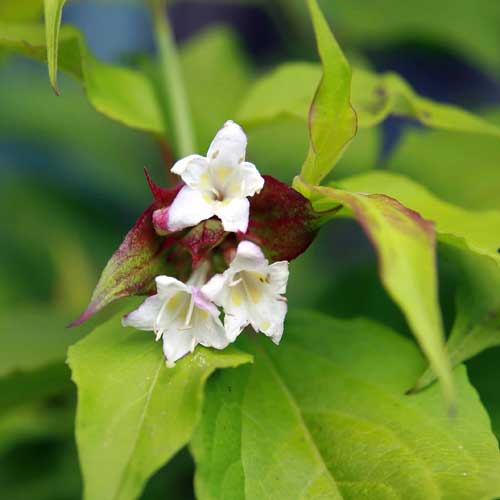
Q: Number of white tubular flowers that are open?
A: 3